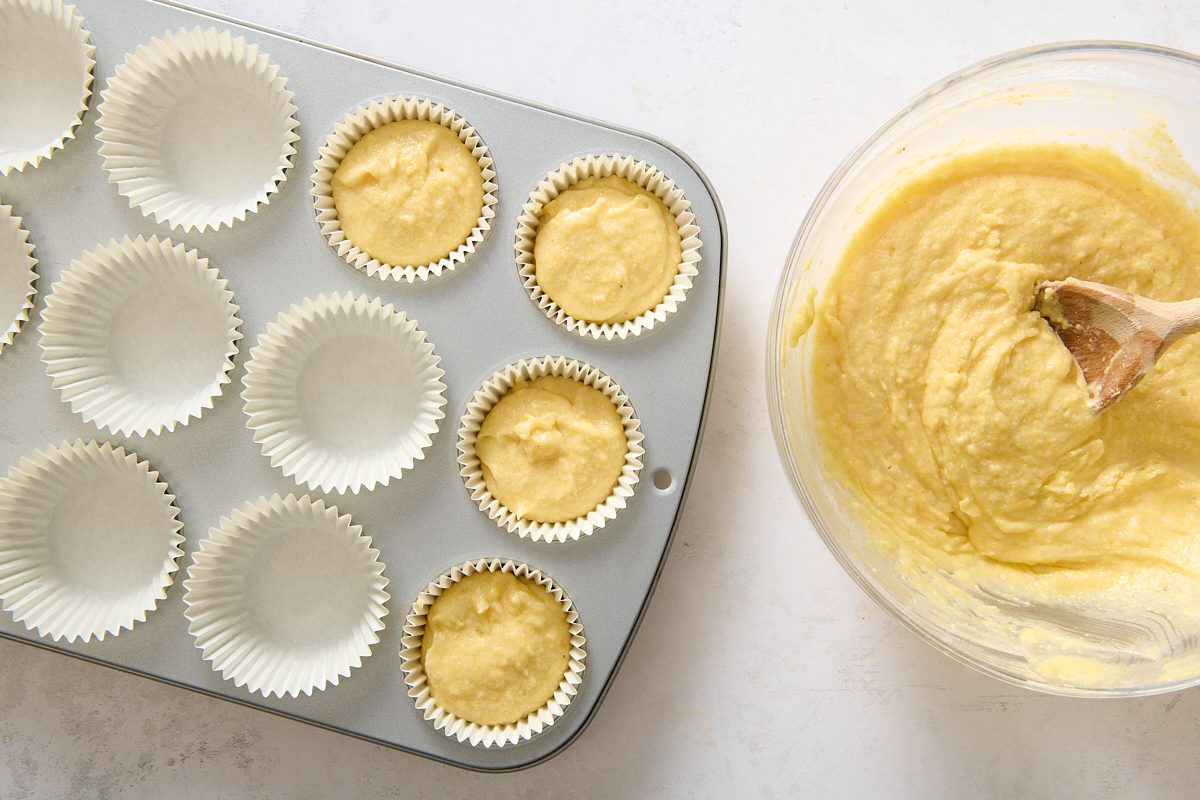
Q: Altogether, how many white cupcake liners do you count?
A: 11